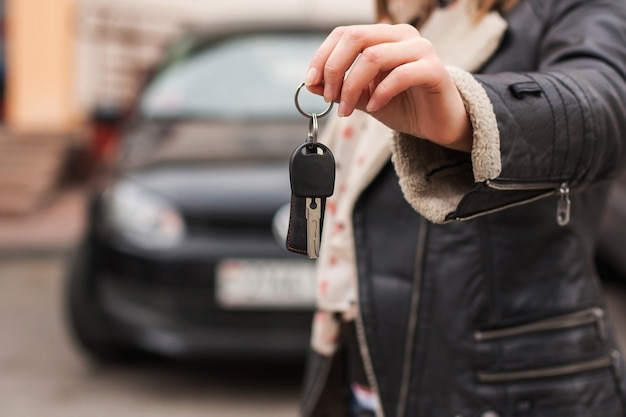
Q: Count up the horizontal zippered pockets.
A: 2